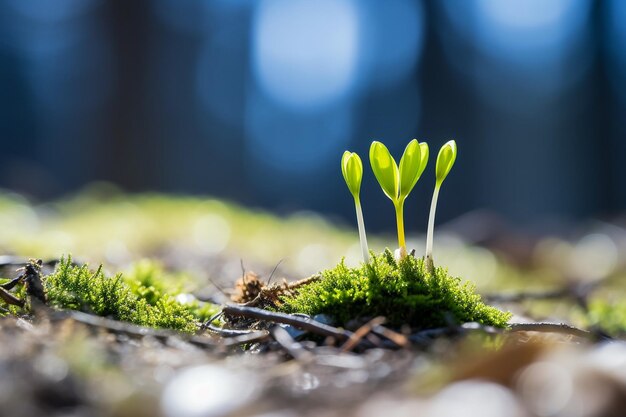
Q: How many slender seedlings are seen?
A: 3